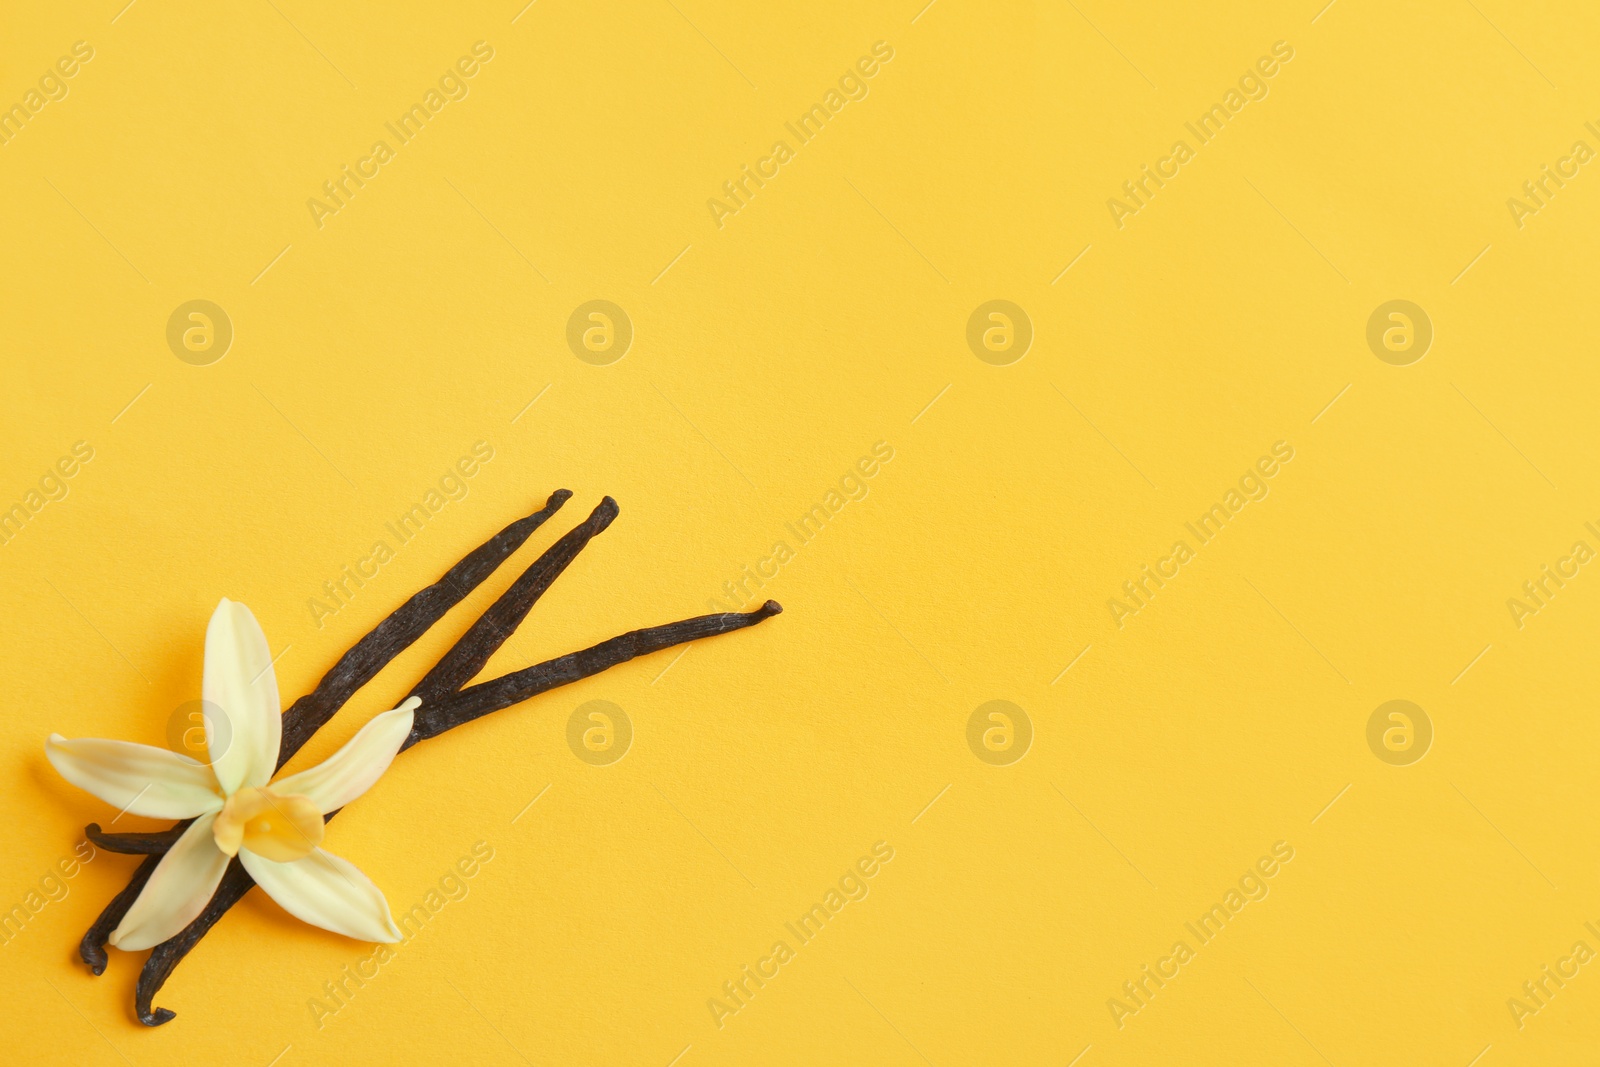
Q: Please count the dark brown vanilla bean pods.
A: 3